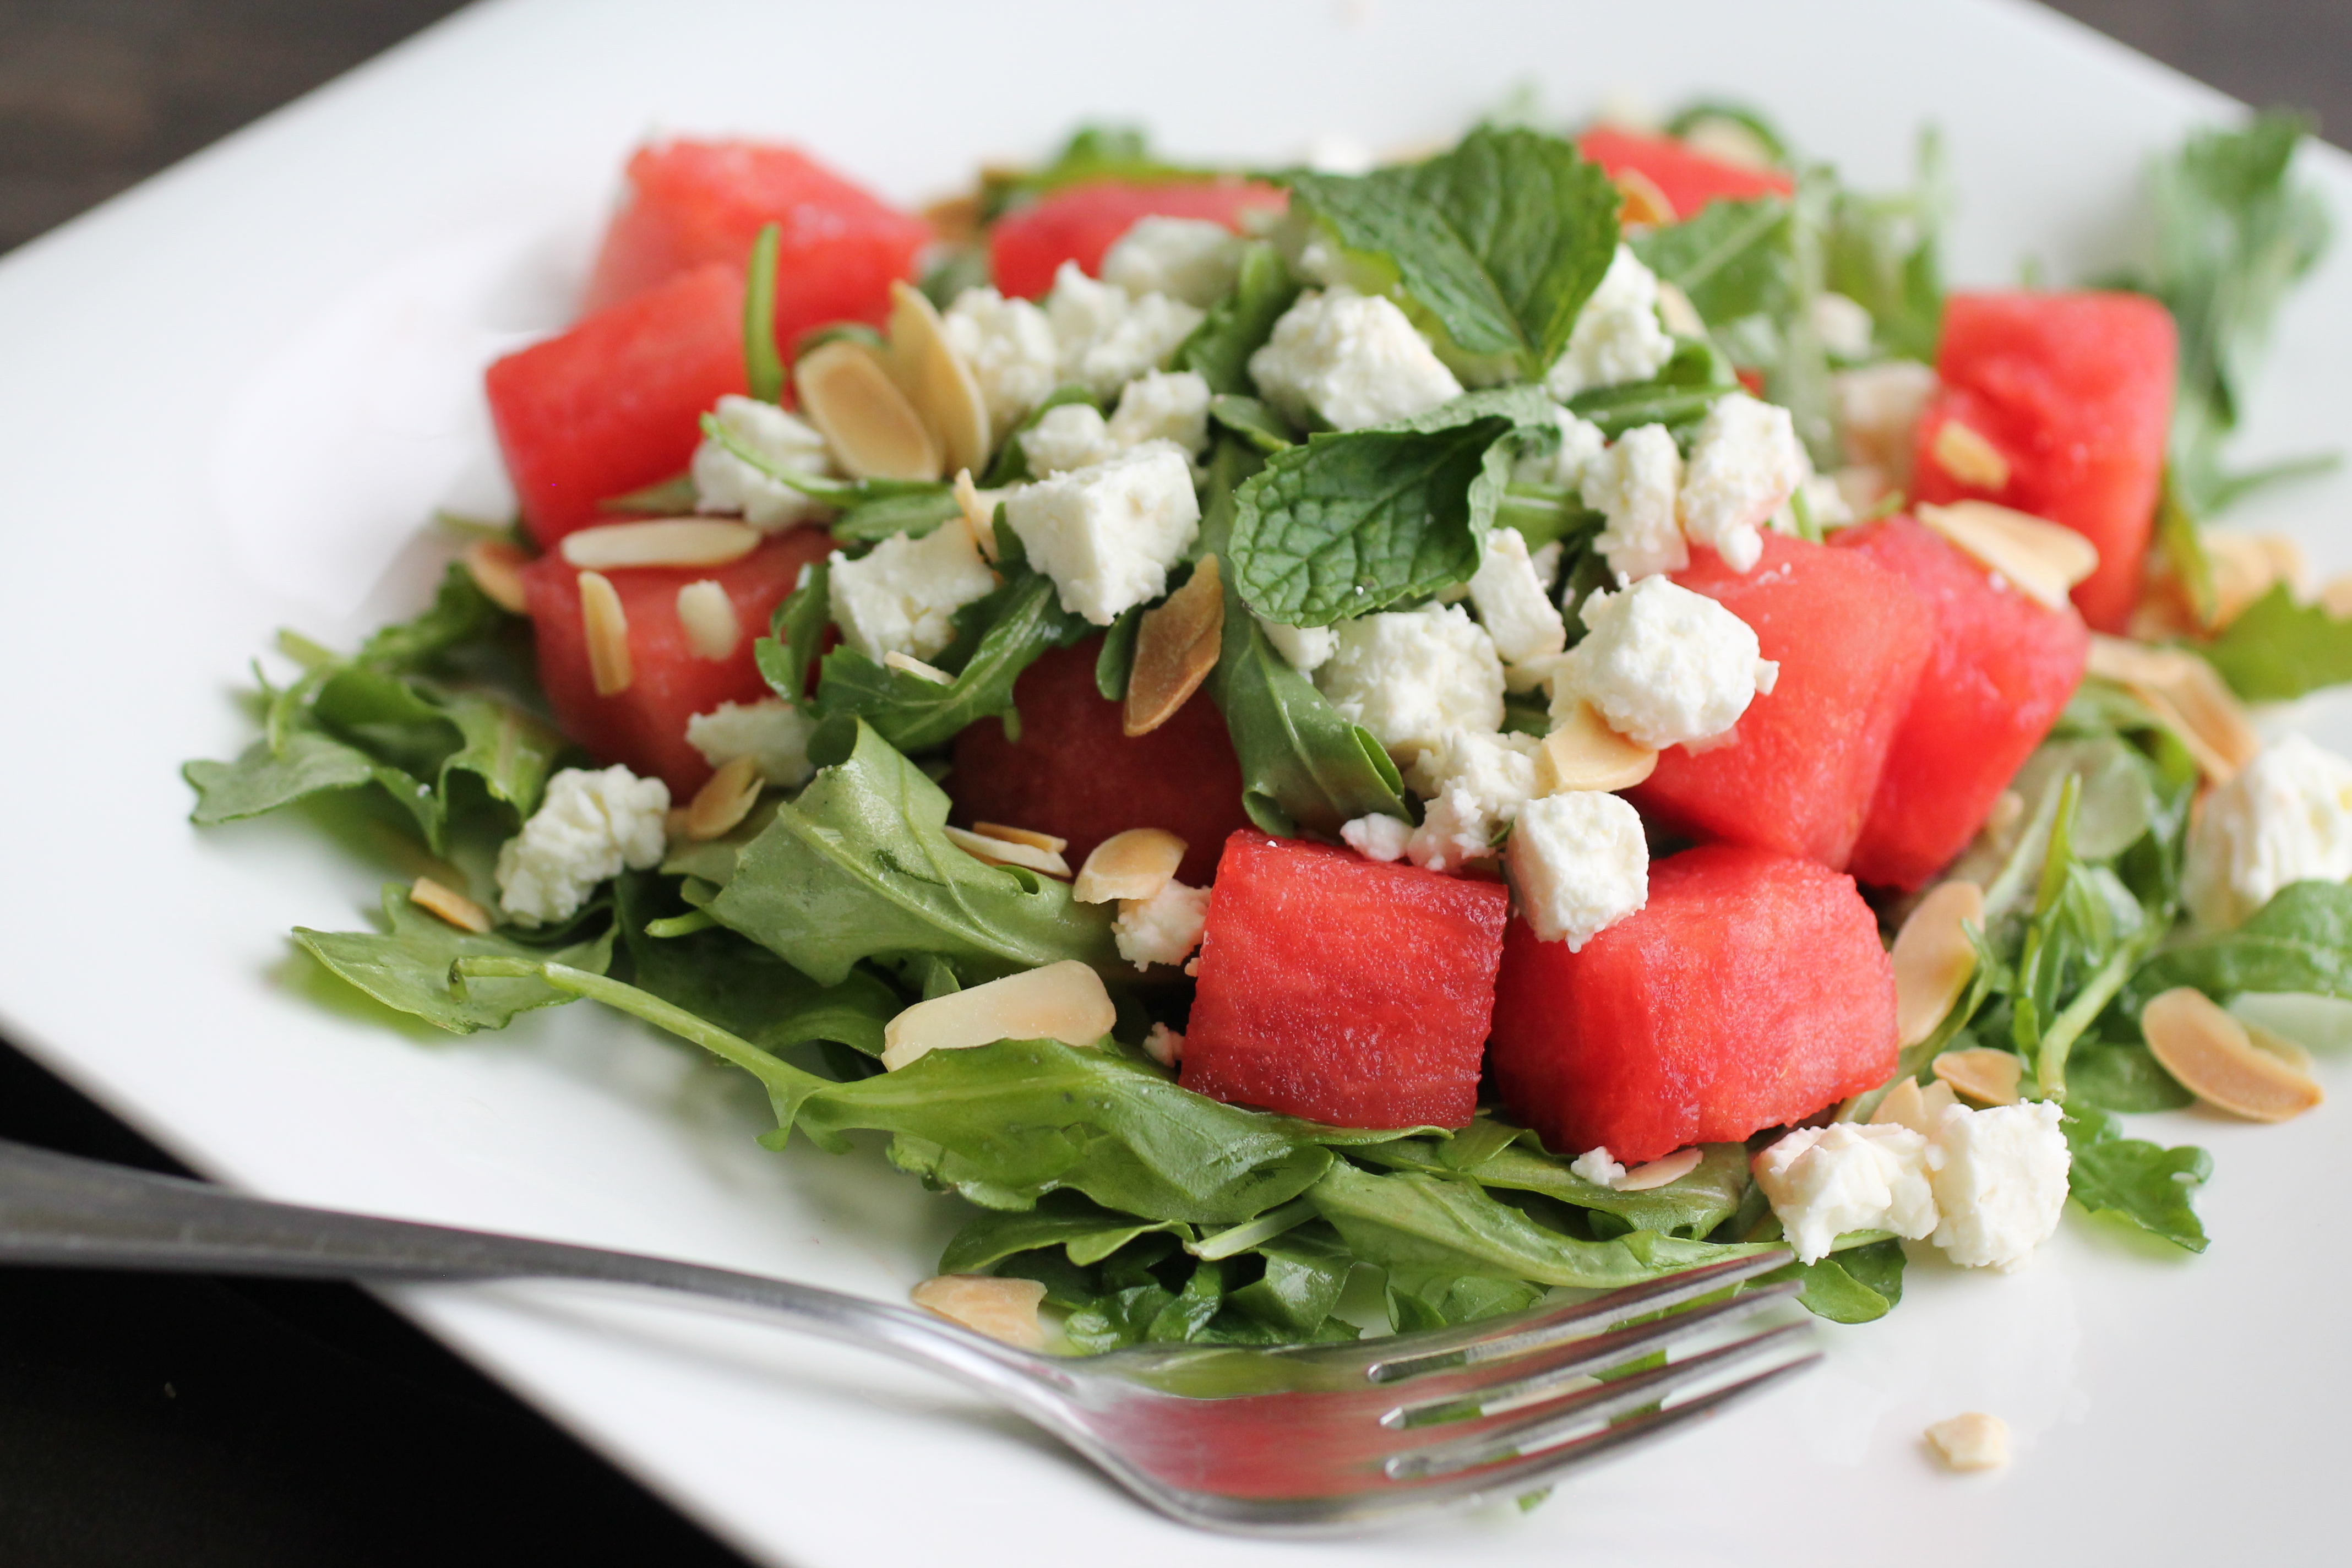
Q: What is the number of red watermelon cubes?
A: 11